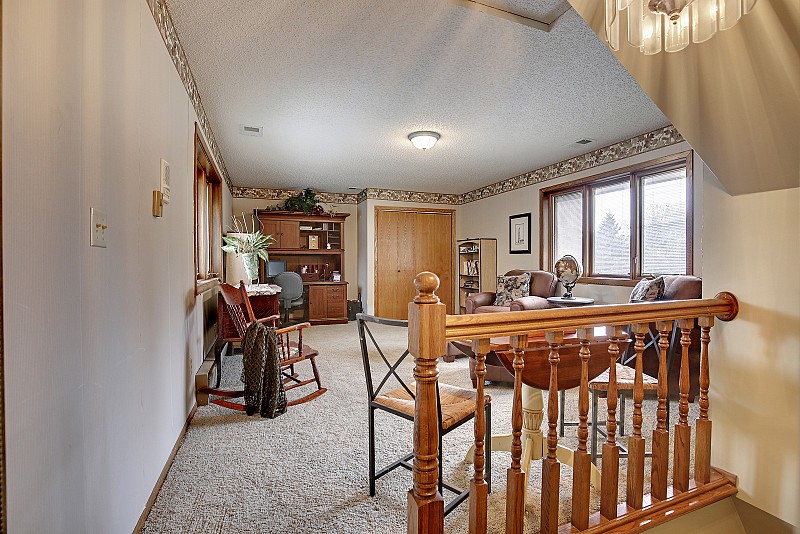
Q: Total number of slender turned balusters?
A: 9